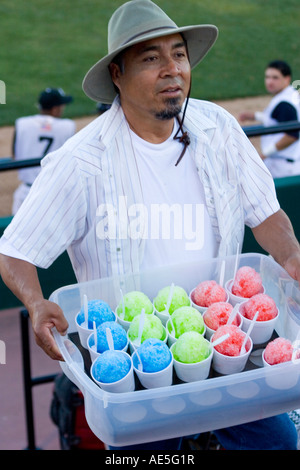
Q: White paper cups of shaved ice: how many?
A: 15